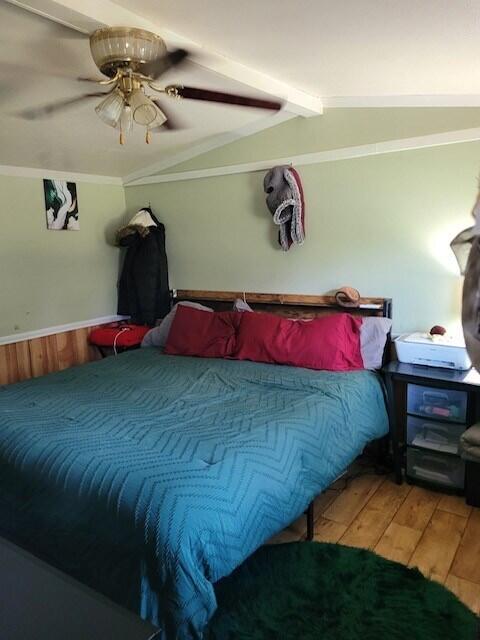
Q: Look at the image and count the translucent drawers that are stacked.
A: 3